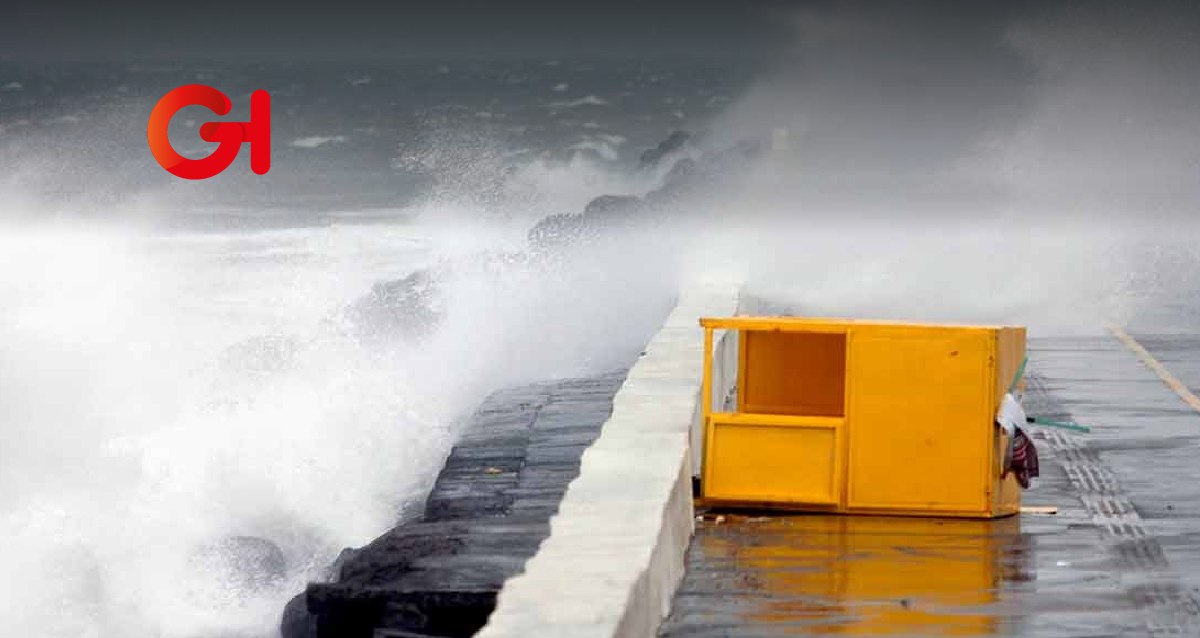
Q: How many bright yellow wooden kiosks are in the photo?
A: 1